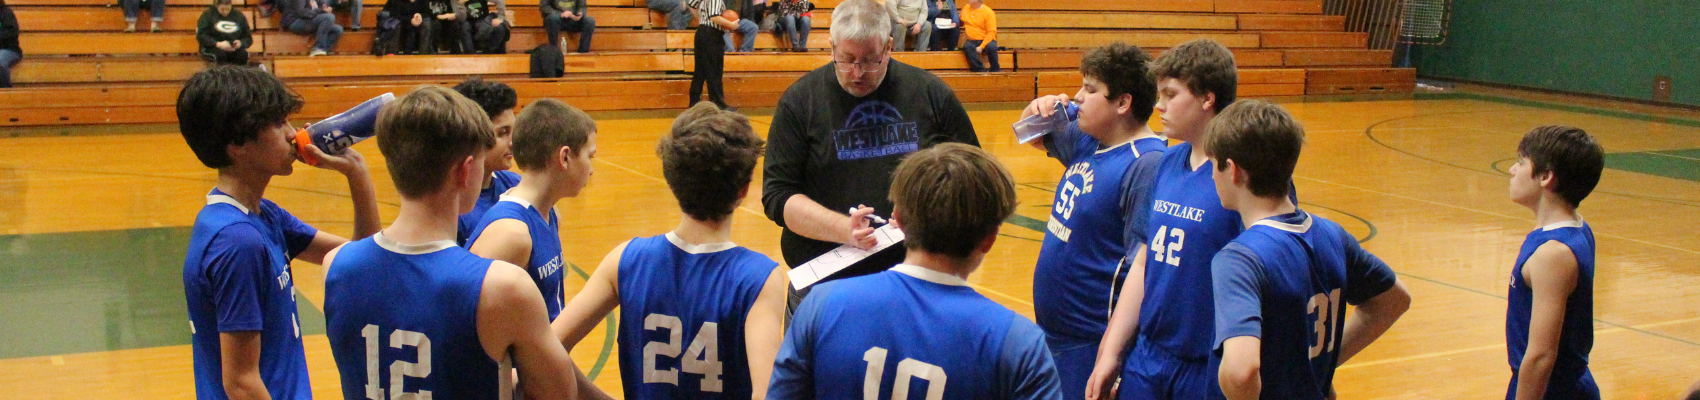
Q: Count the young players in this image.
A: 10